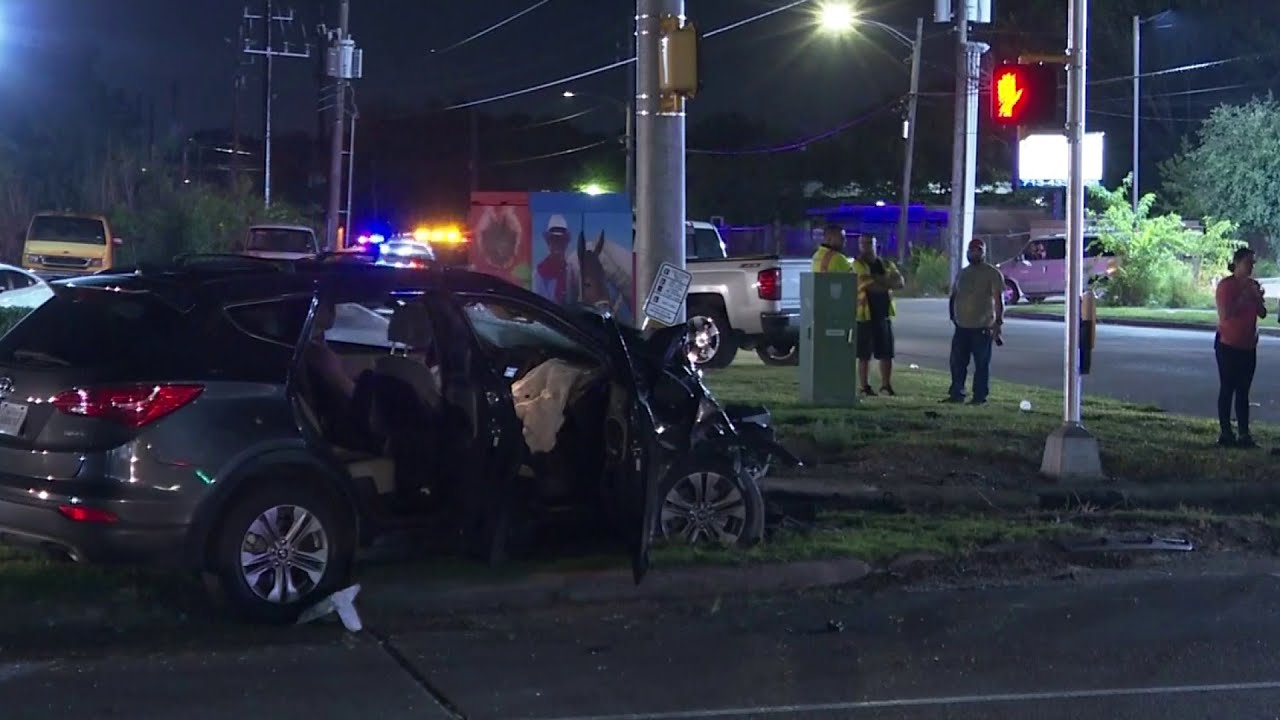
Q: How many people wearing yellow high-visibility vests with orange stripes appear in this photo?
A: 2